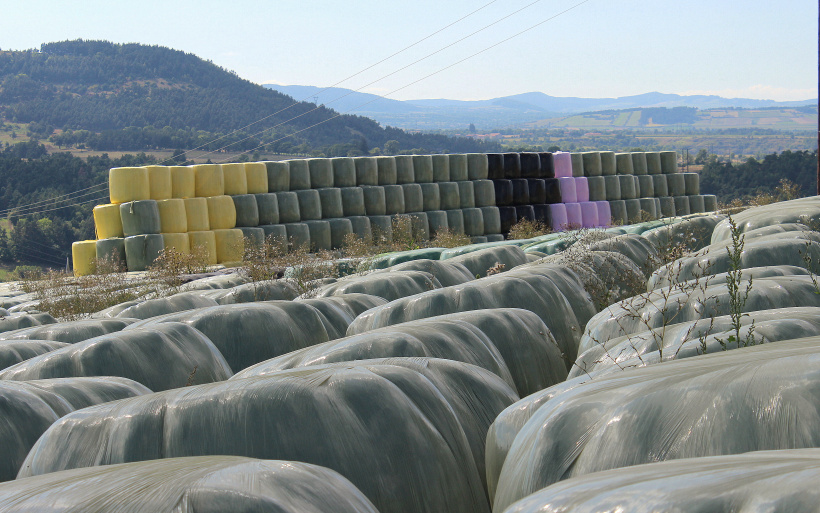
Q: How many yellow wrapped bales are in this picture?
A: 14